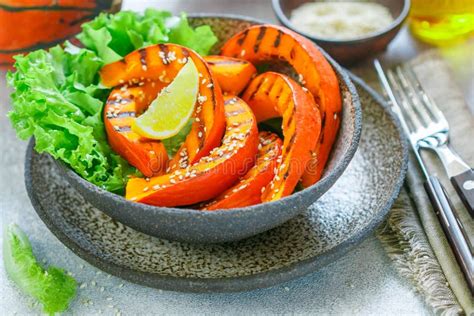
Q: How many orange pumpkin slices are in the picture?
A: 7